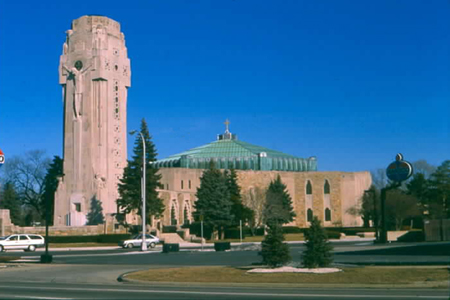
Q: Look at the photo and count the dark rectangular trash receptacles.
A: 2